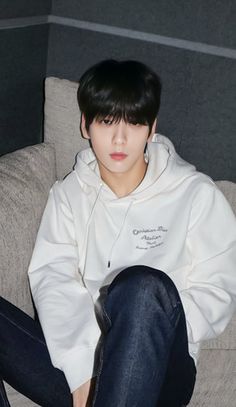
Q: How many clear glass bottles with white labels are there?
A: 0